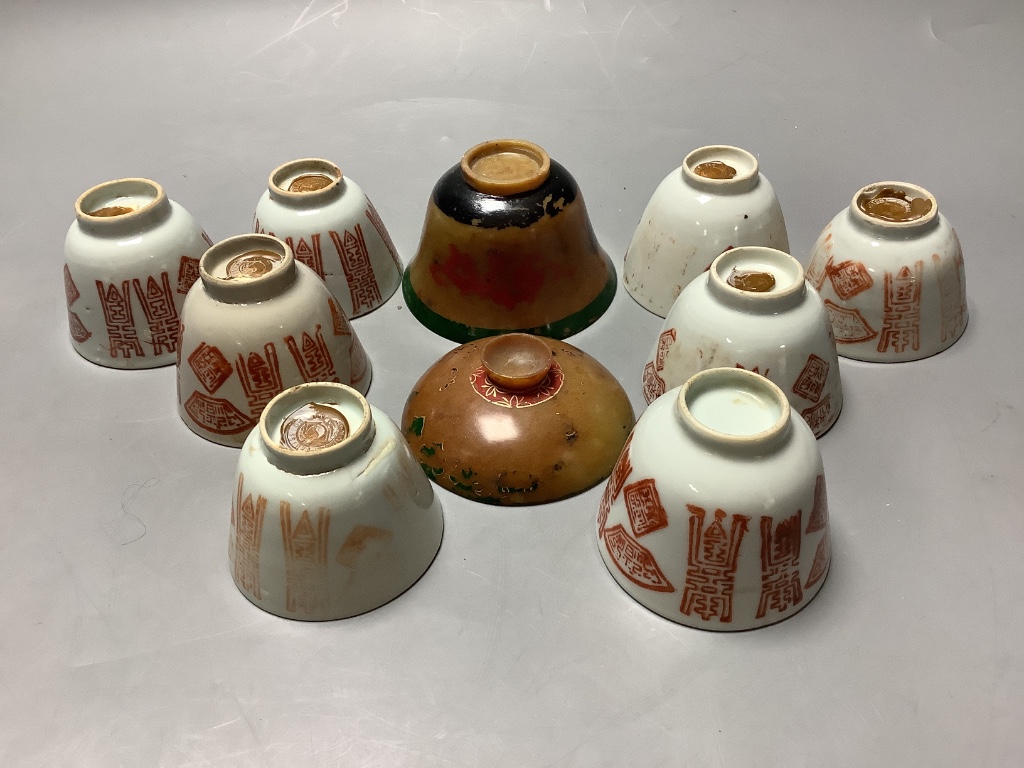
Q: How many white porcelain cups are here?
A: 8